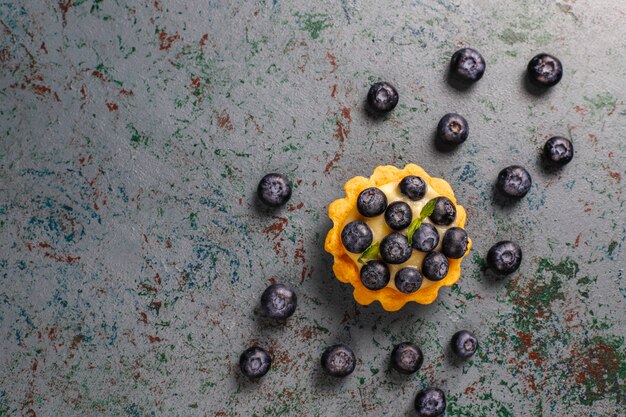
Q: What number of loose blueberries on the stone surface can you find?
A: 14